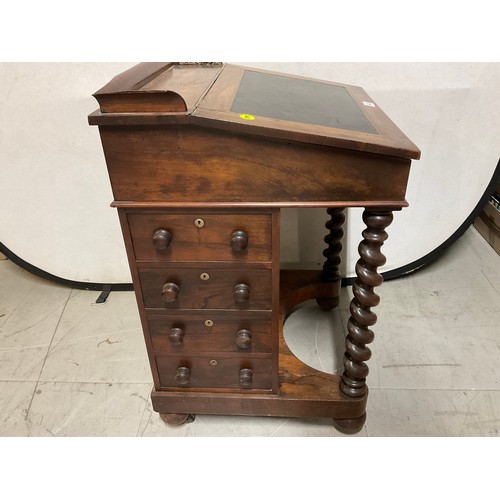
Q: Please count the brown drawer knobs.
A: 8